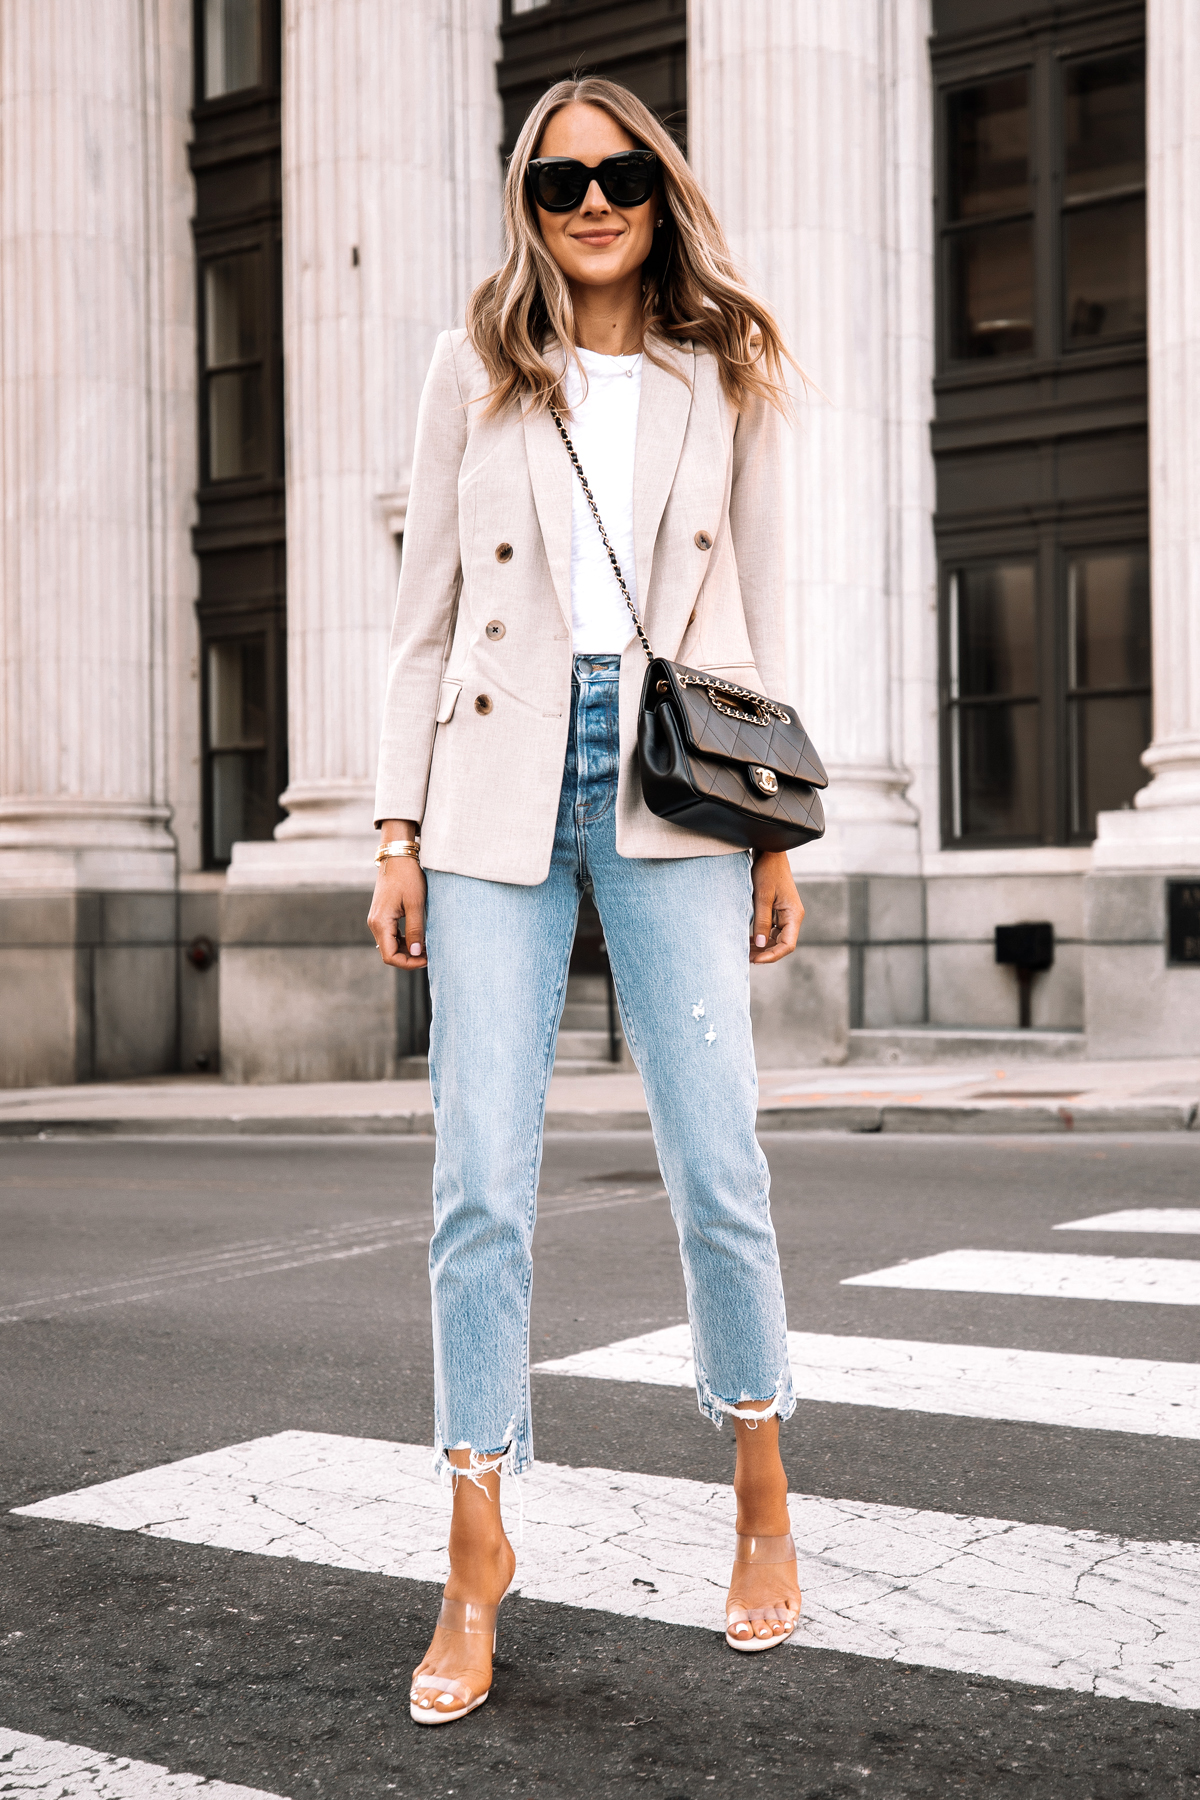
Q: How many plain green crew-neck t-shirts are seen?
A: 0